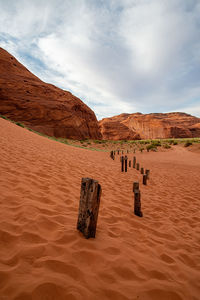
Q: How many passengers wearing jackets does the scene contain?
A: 0